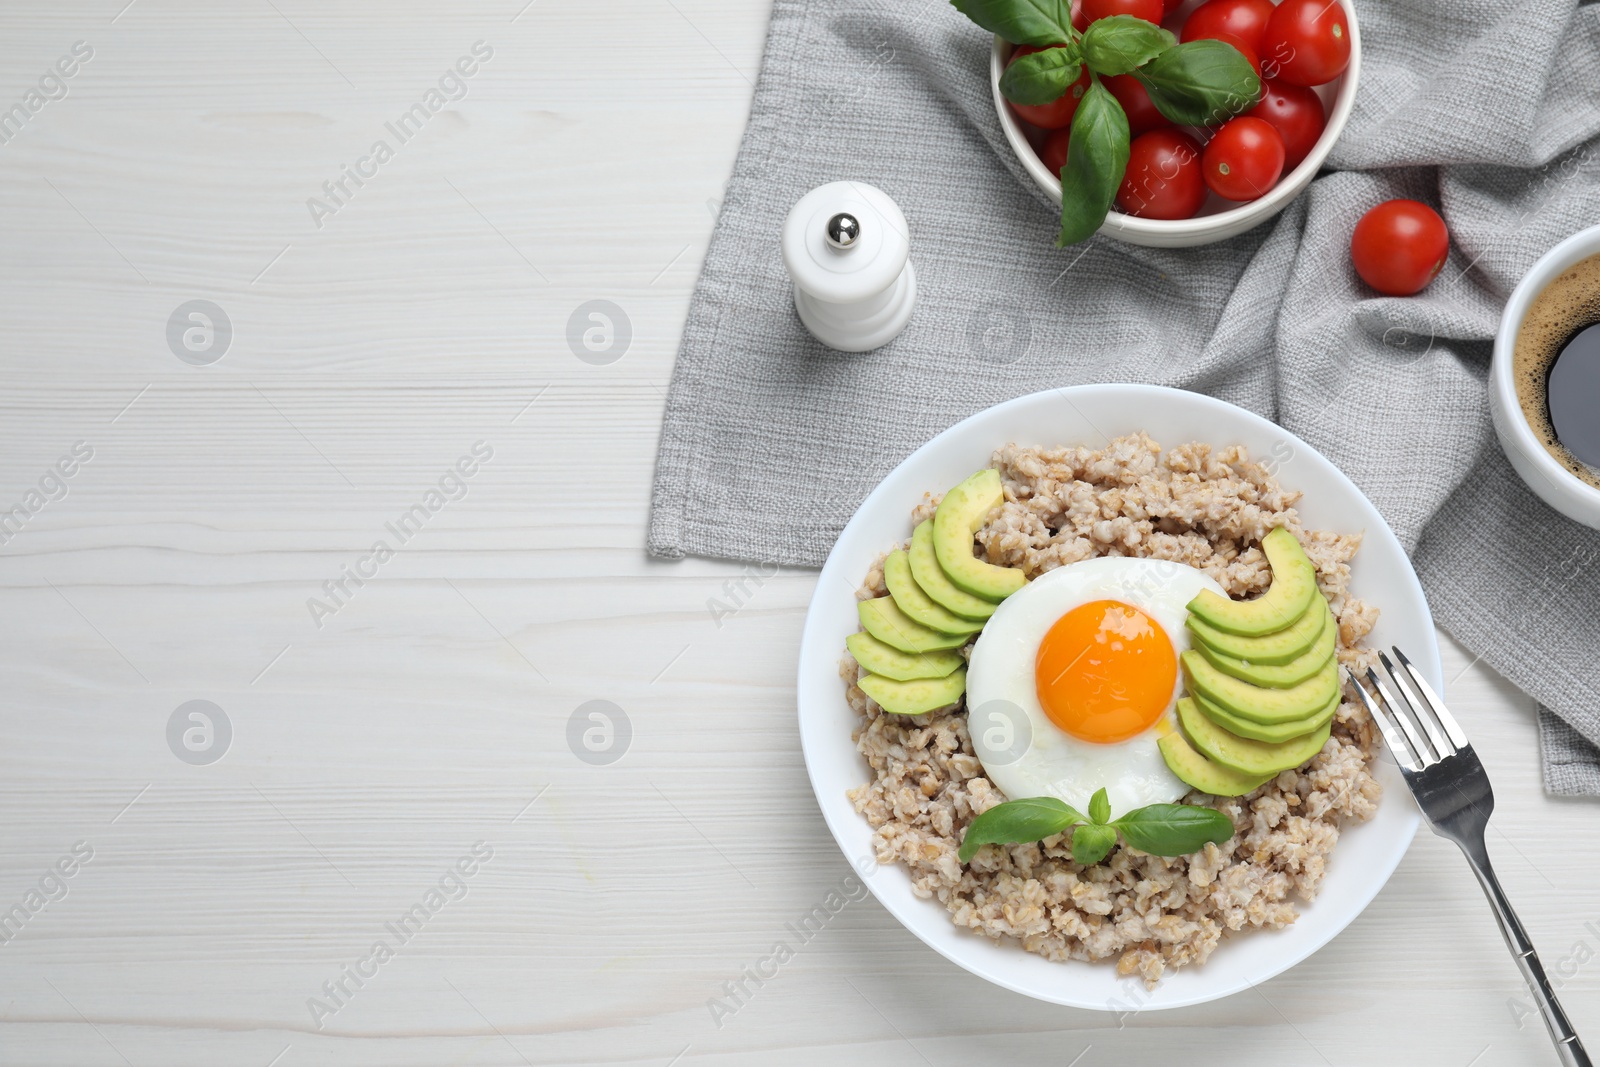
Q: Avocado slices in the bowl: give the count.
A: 13